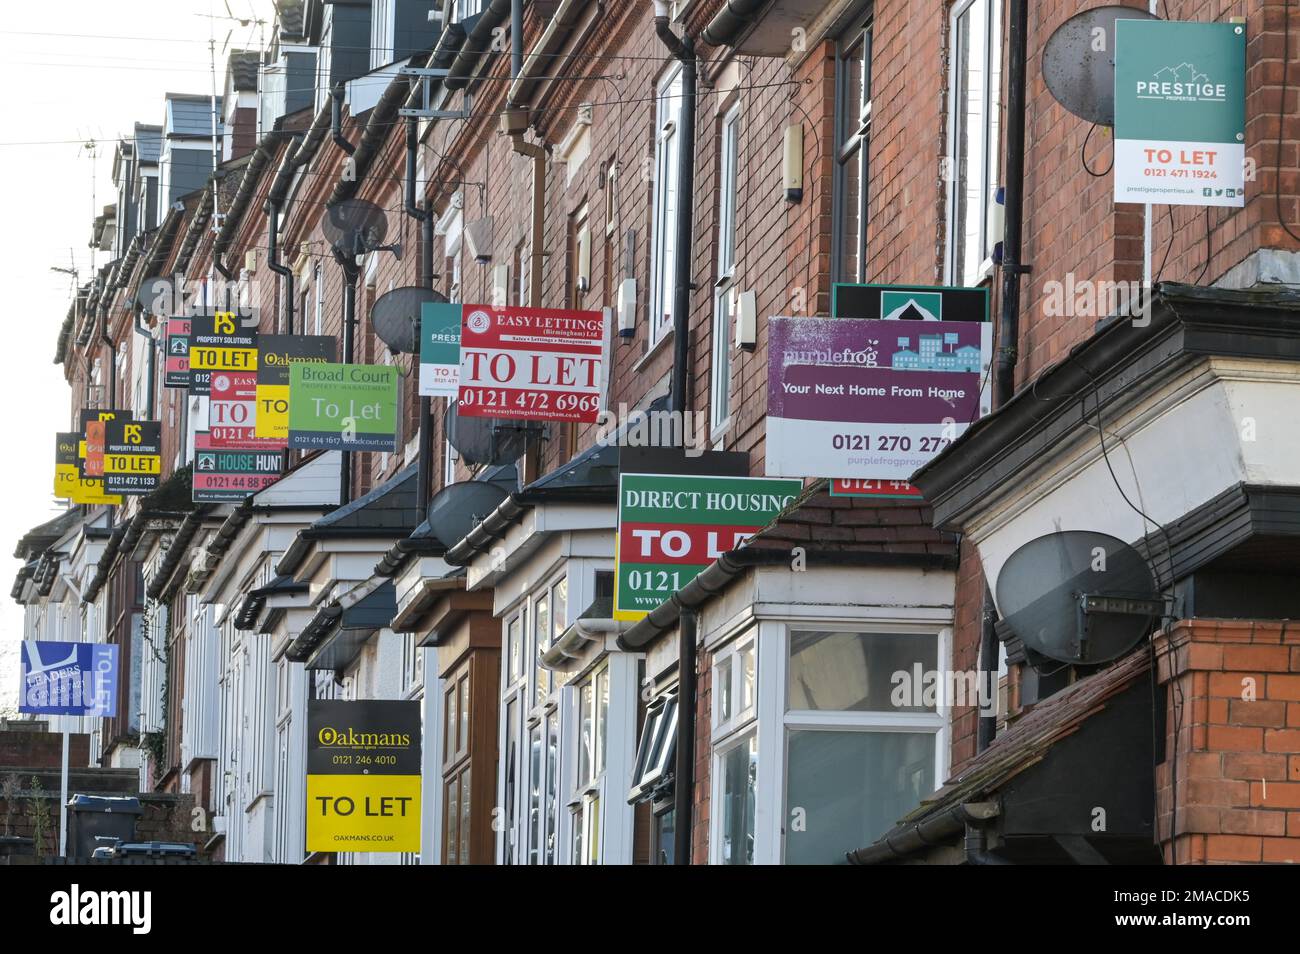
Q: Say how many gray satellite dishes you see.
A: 7